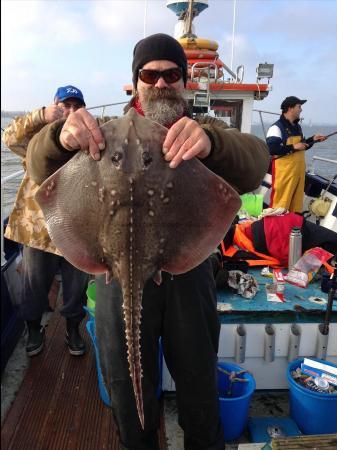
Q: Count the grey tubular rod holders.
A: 4